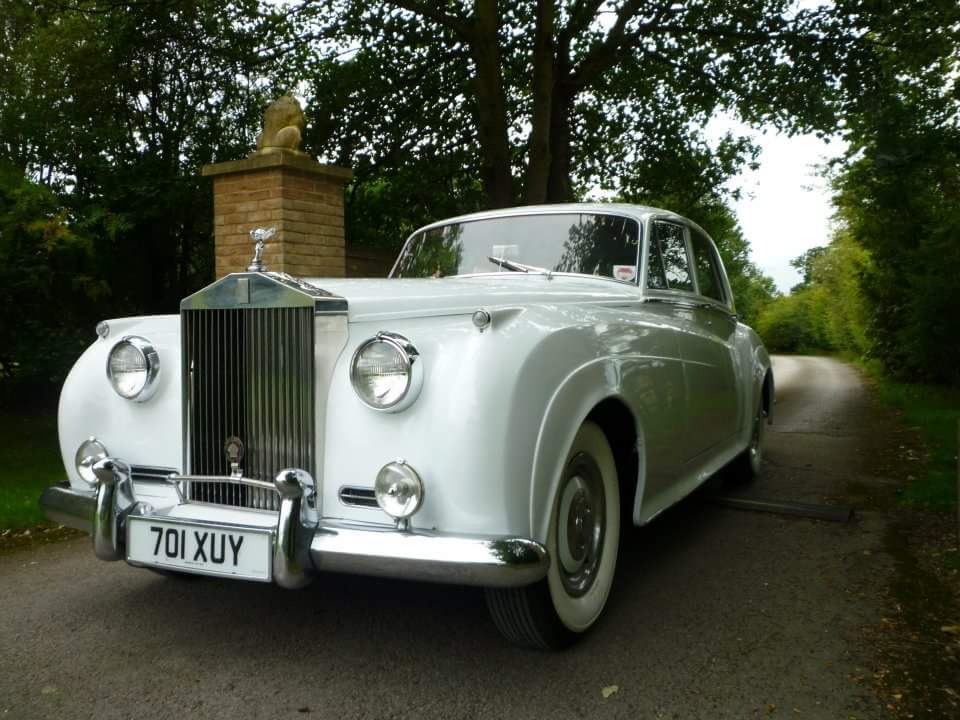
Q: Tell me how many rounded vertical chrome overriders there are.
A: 2